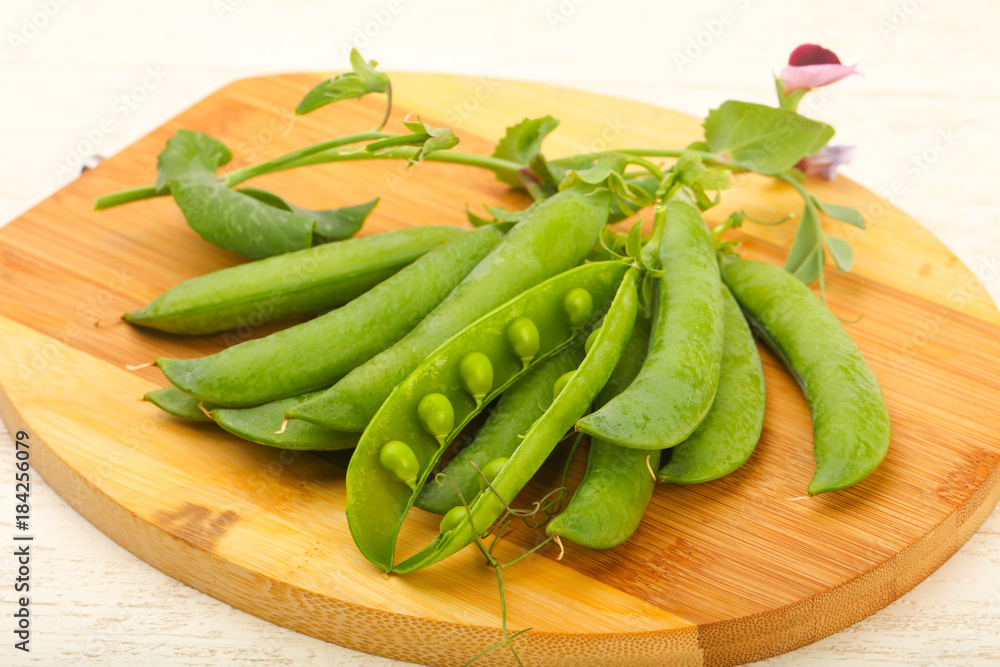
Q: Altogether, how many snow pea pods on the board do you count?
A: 11